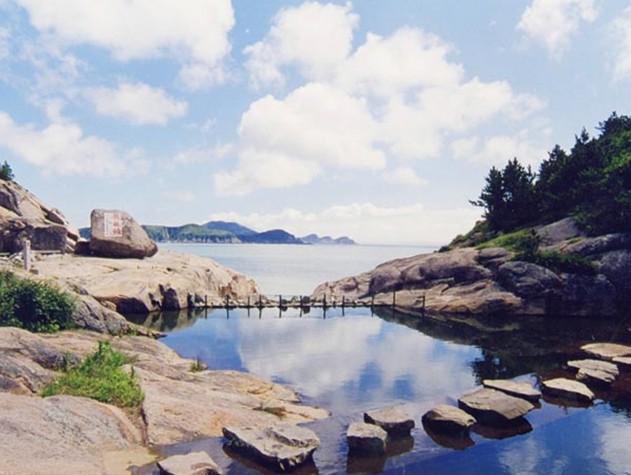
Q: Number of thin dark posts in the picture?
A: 11